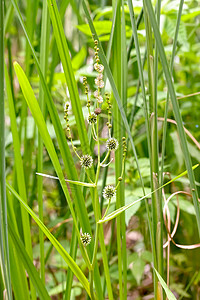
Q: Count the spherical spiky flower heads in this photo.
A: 5